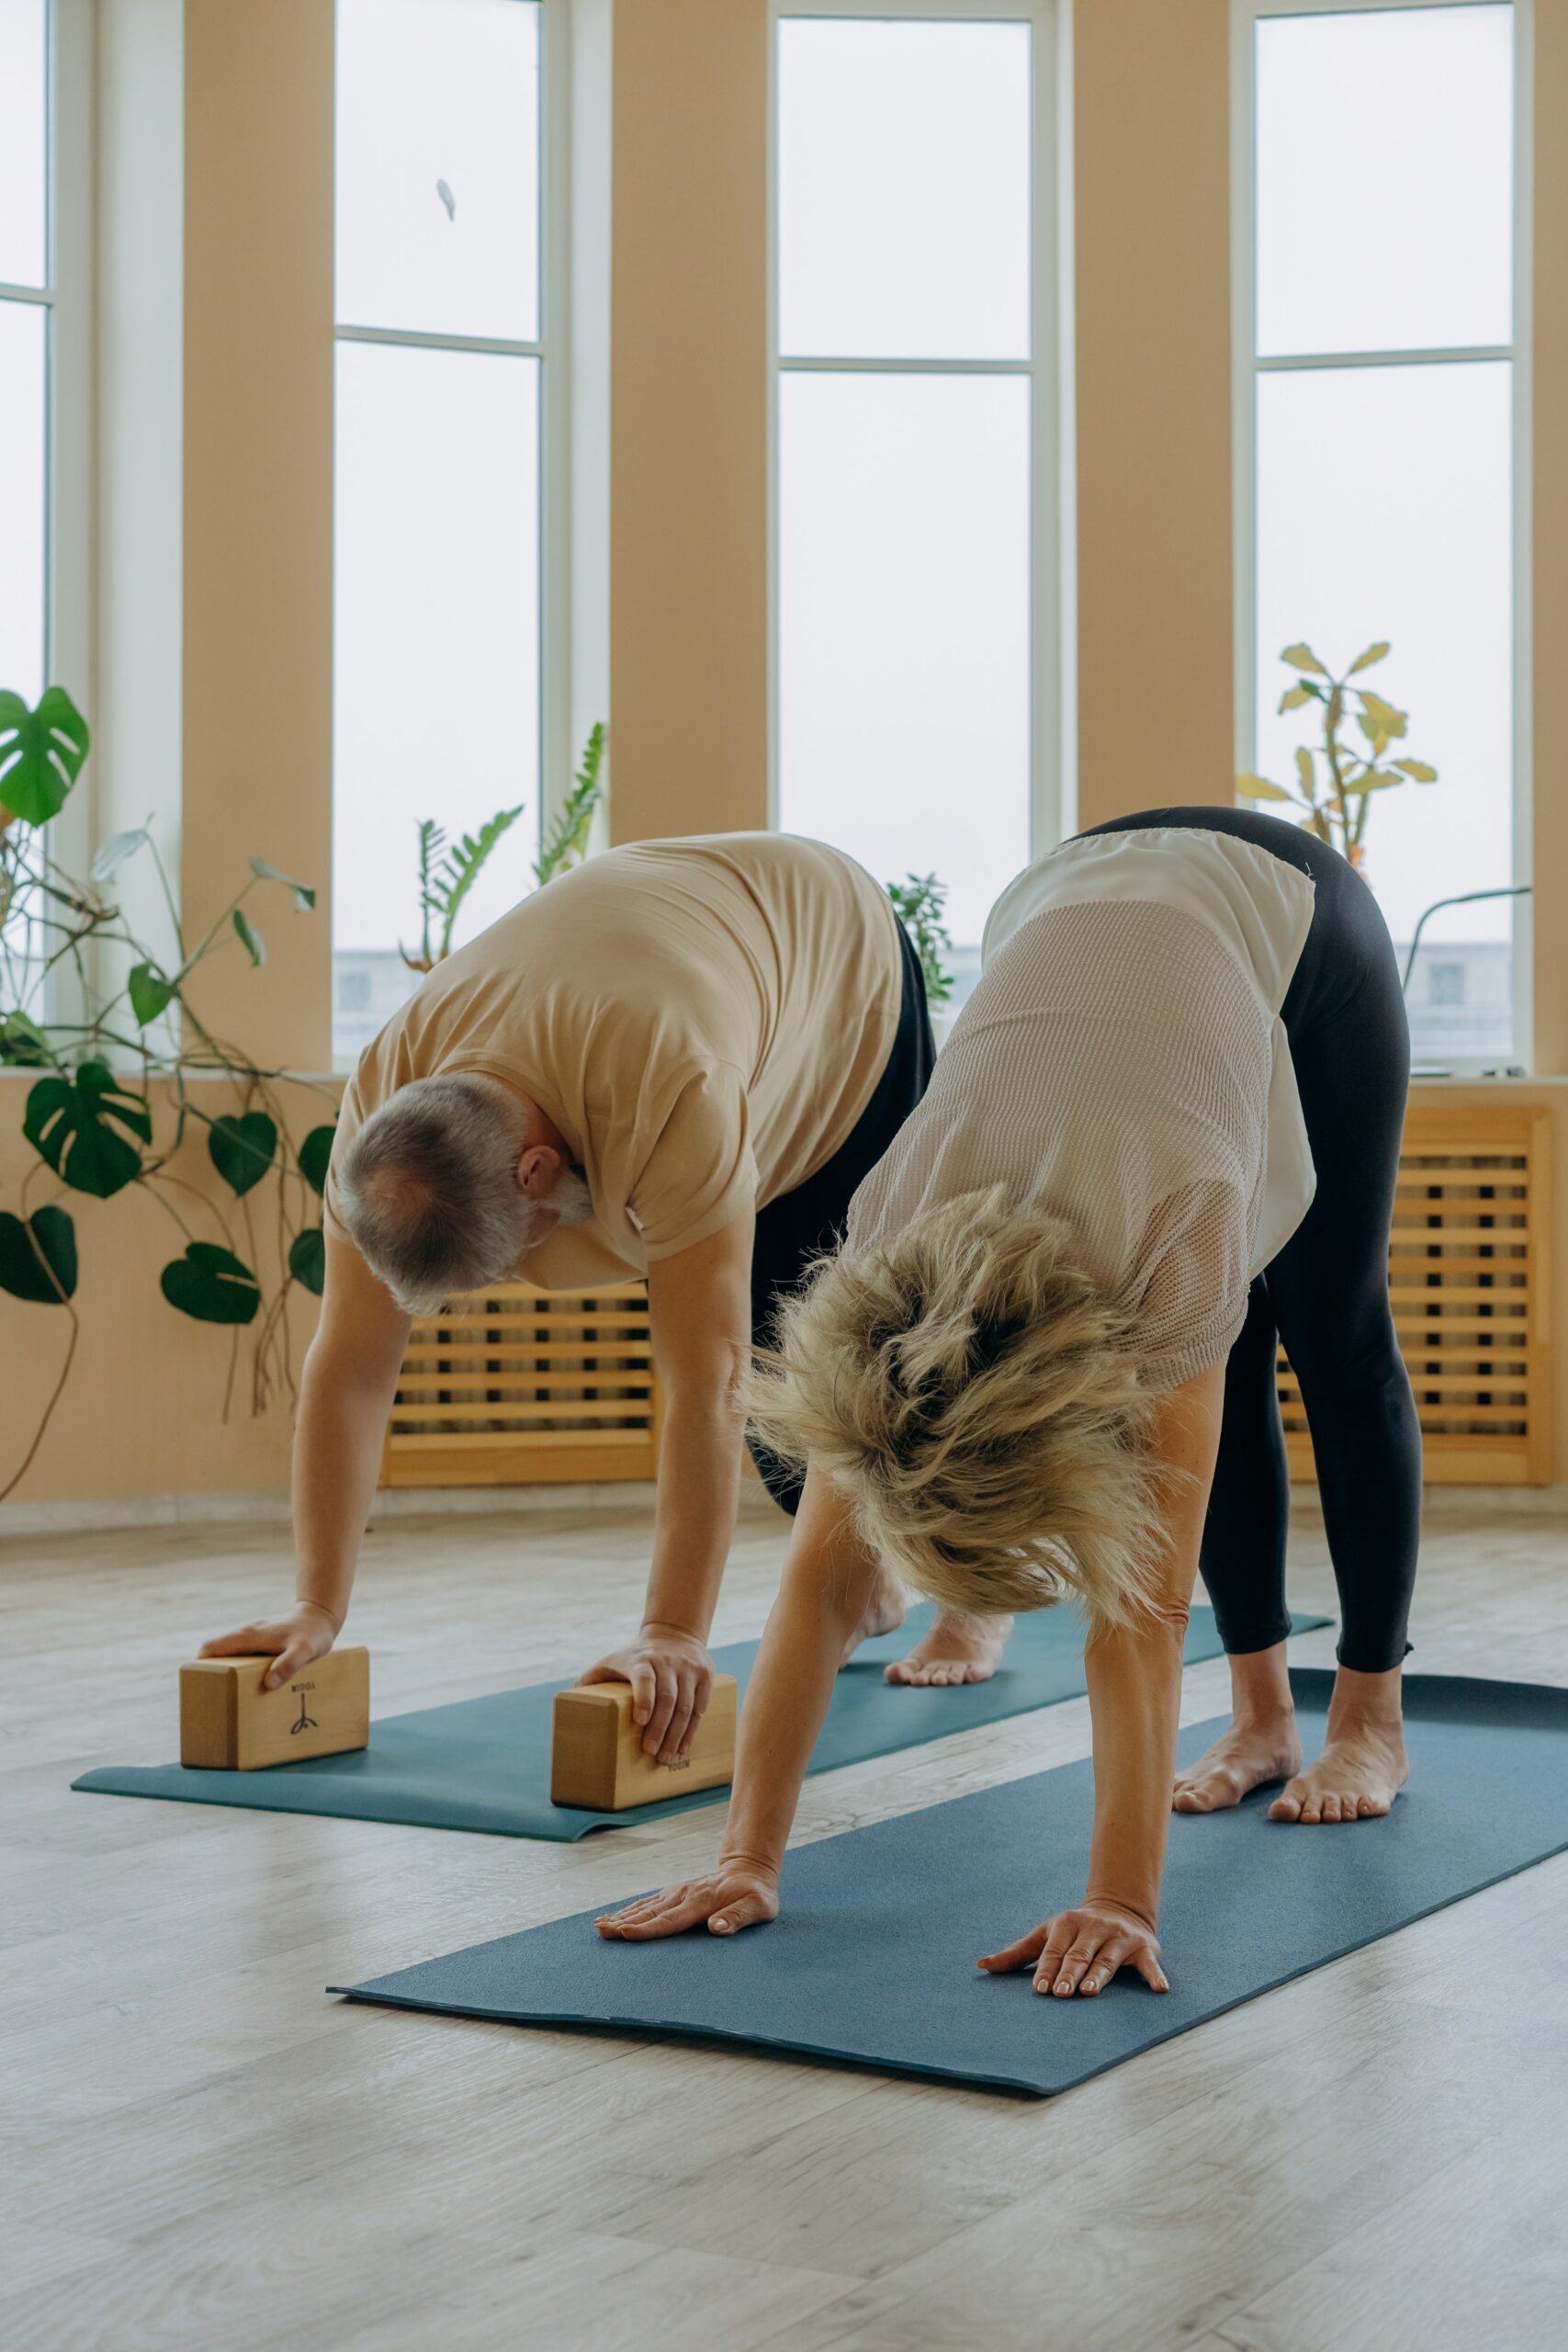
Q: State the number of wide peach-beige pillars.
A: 3